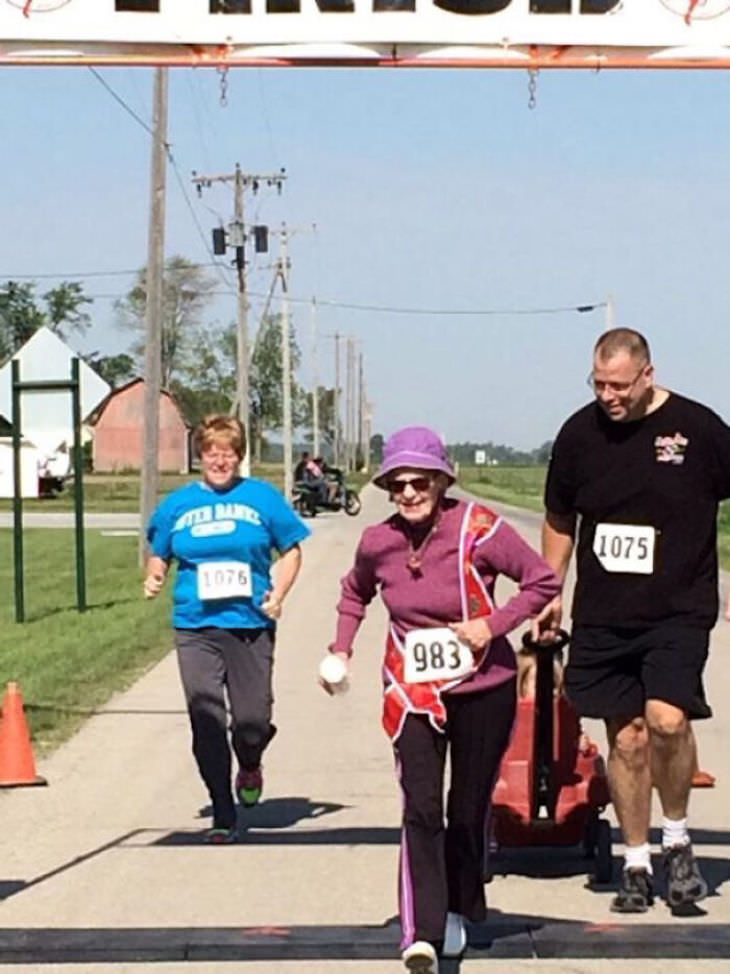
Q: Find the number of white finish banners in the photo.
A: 1